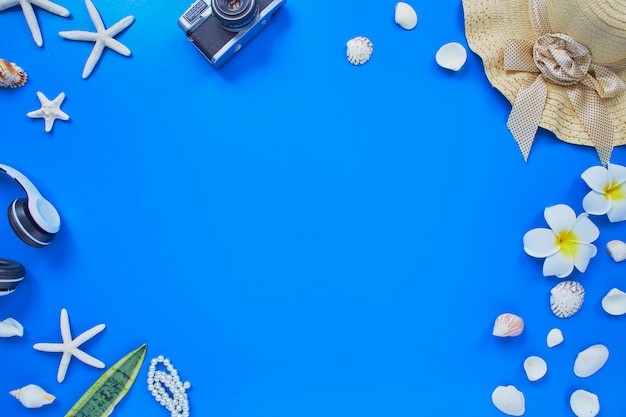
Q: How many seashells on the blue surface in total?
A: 15